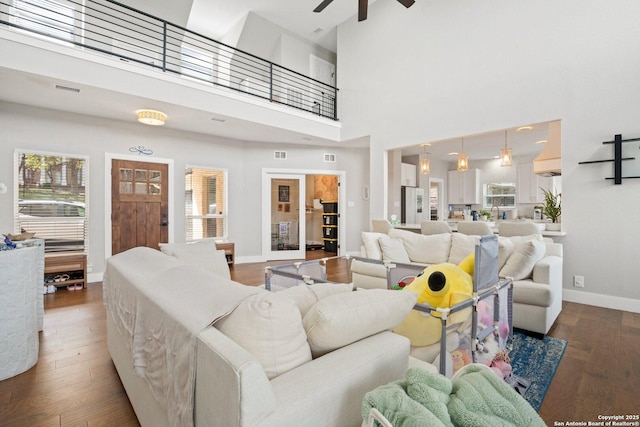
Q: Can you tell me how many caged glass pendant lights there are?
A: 3